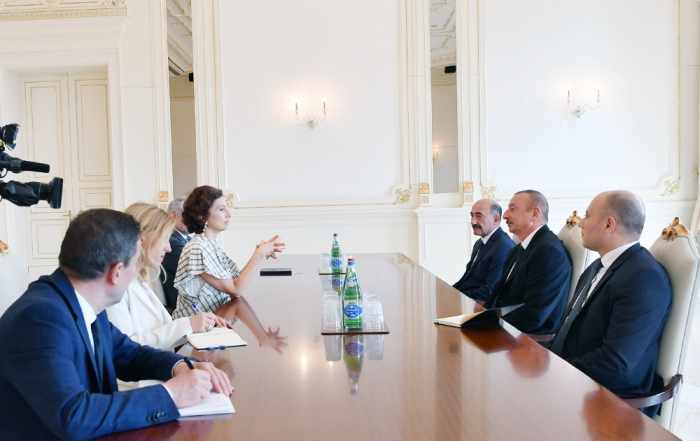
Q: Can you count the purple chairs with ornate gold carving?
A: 0